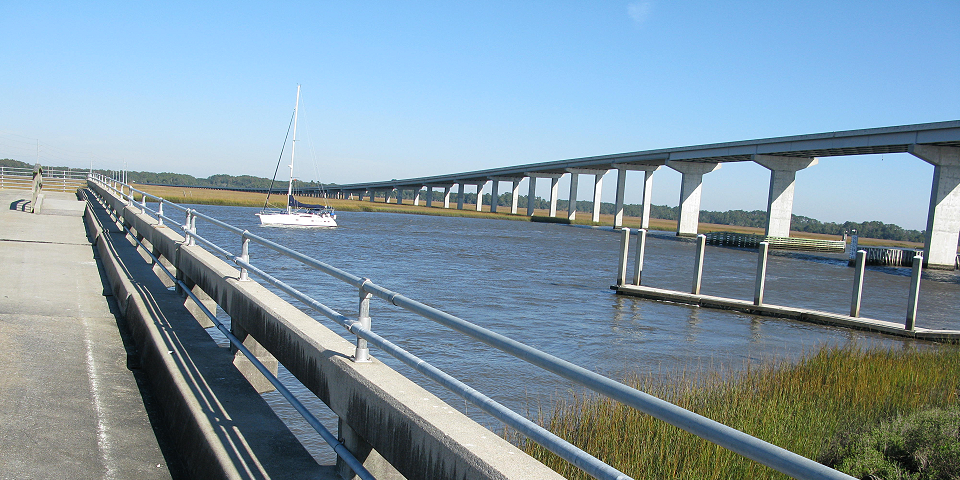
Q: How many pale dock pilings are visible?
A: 6